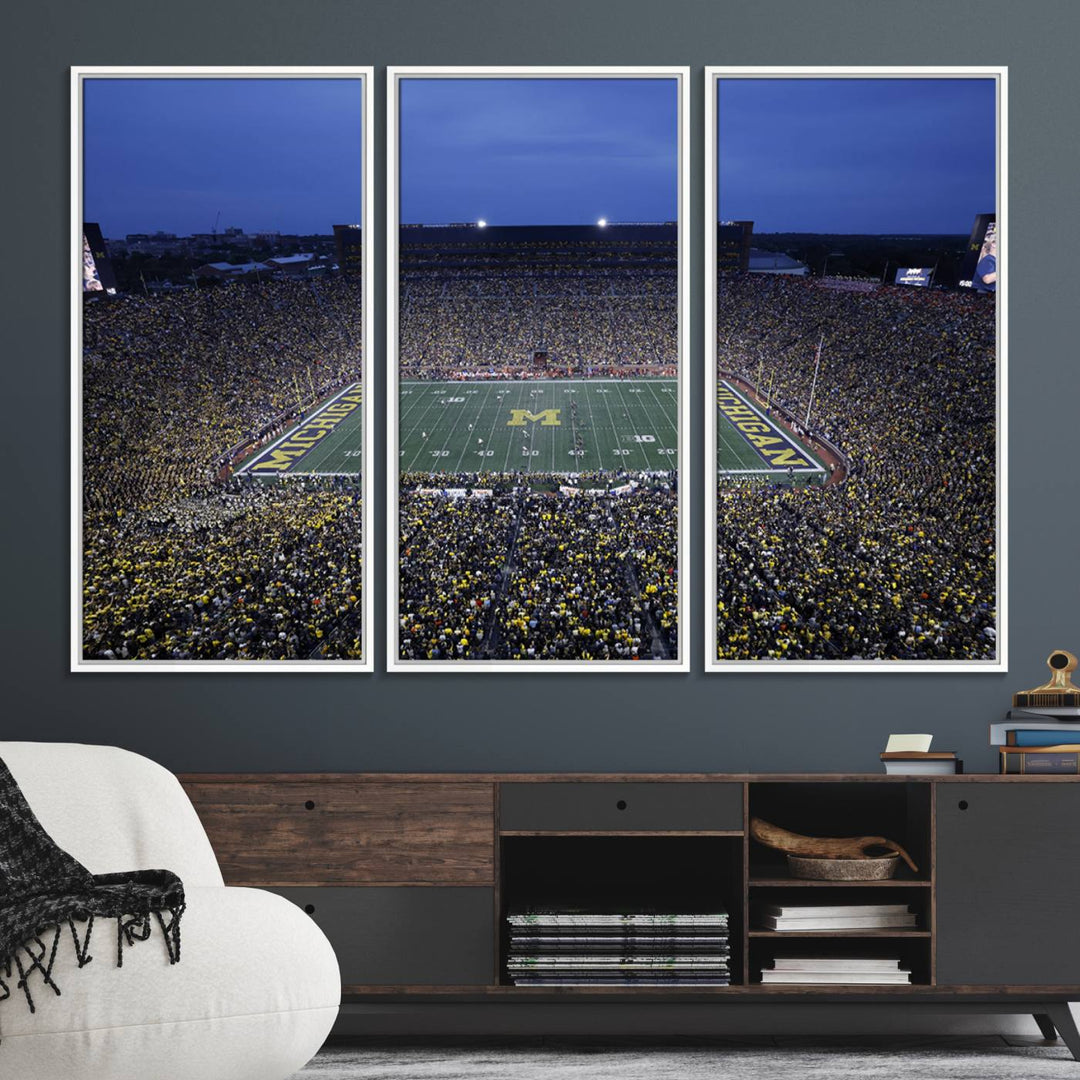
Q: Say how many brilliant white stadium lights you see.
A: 2